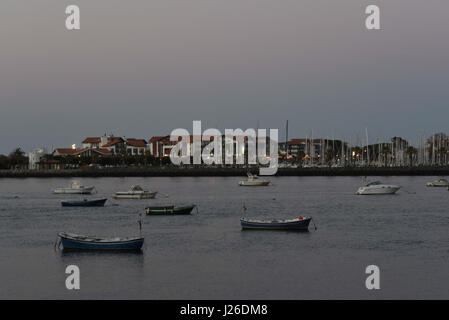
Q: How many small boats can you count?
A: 9